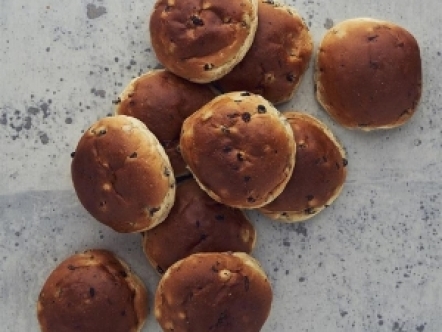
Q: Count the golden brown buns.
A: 10